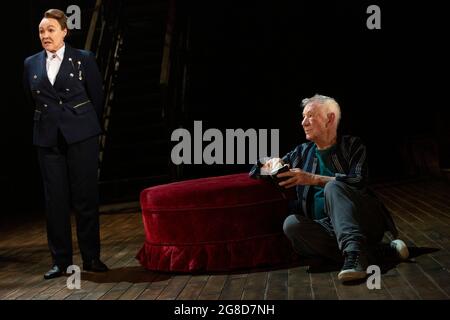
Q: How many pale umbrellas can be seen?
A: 0